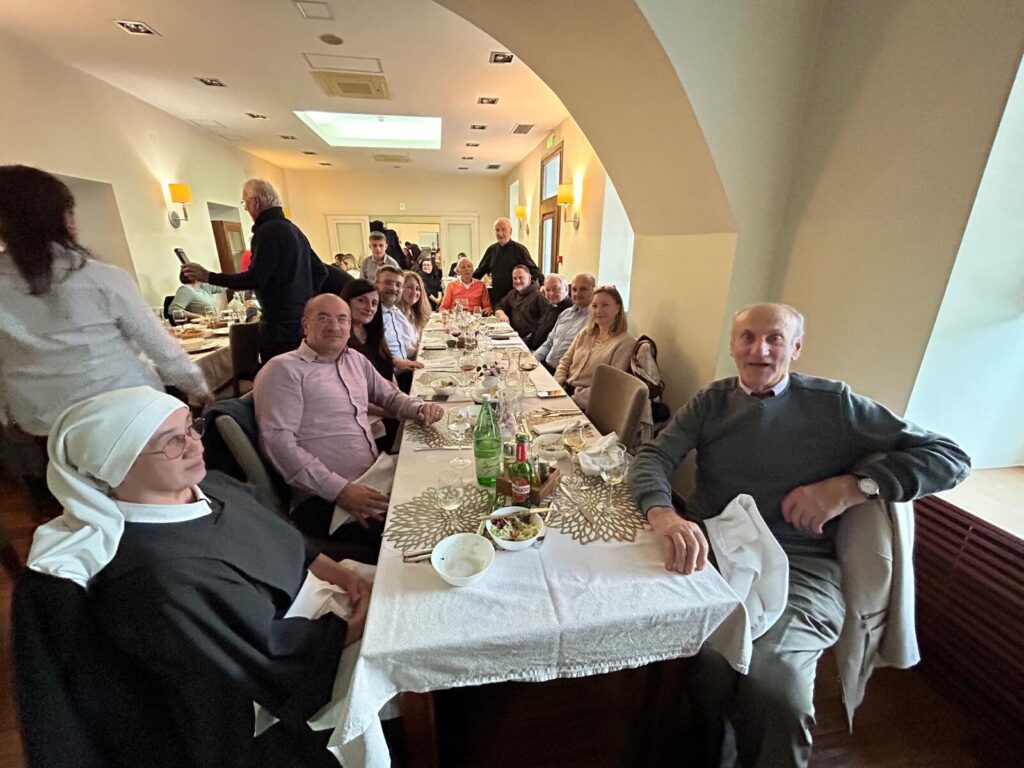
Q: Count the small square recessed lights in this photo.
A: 12